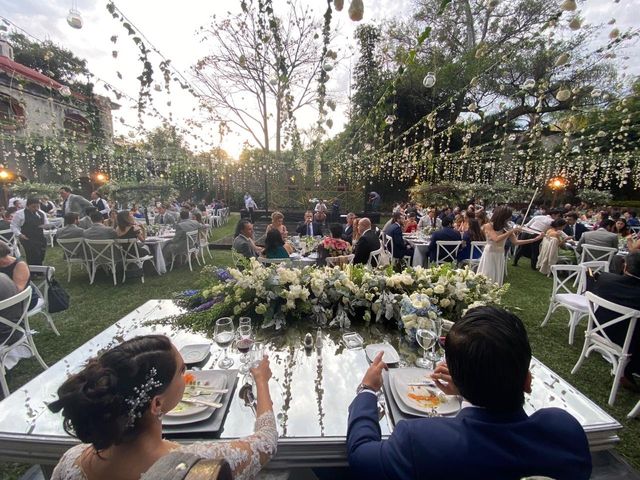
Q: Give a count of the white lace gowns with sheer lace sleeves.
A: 1